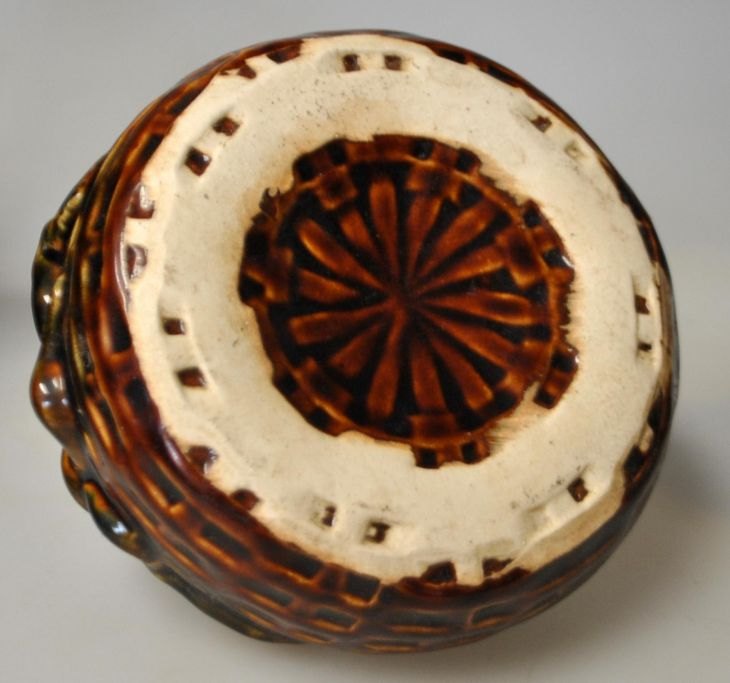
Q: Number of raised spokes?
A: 14